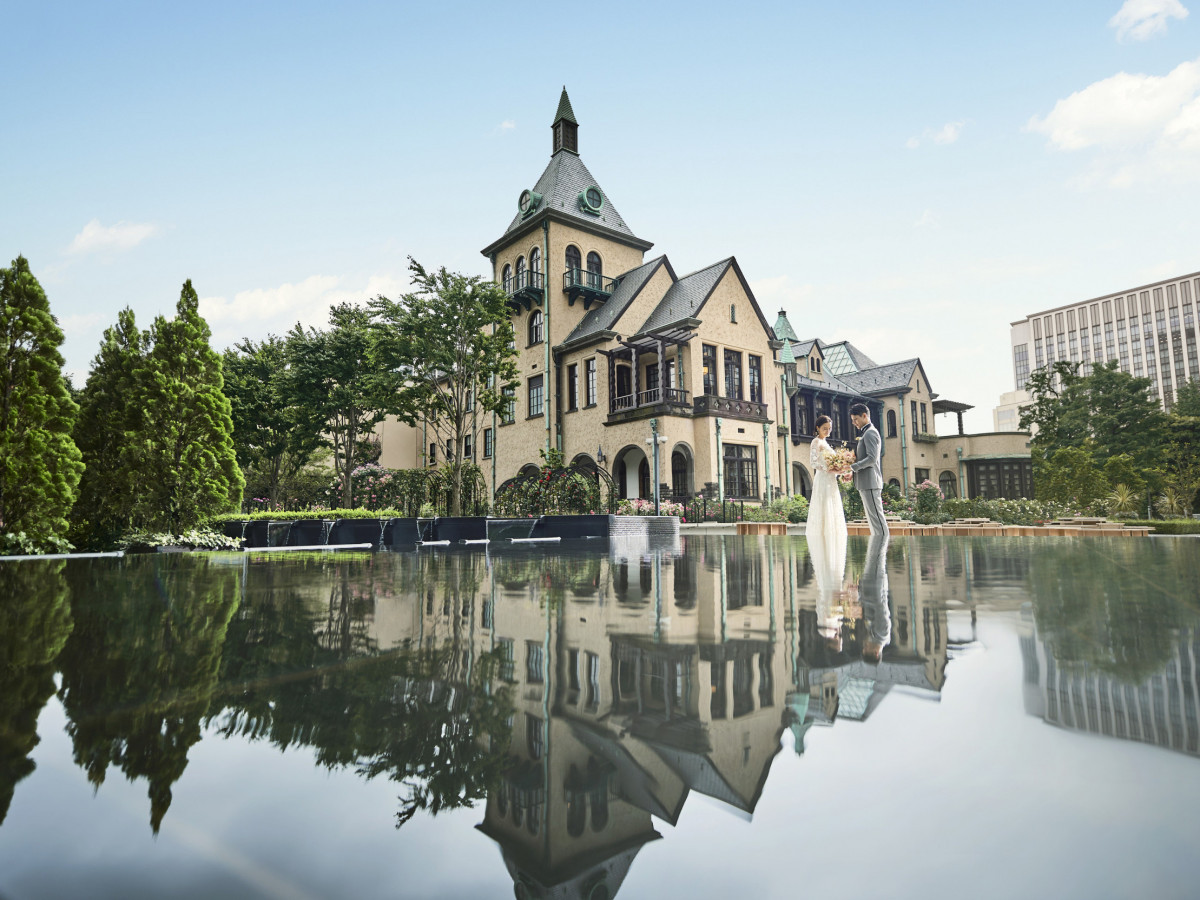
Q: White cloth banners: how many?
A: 0